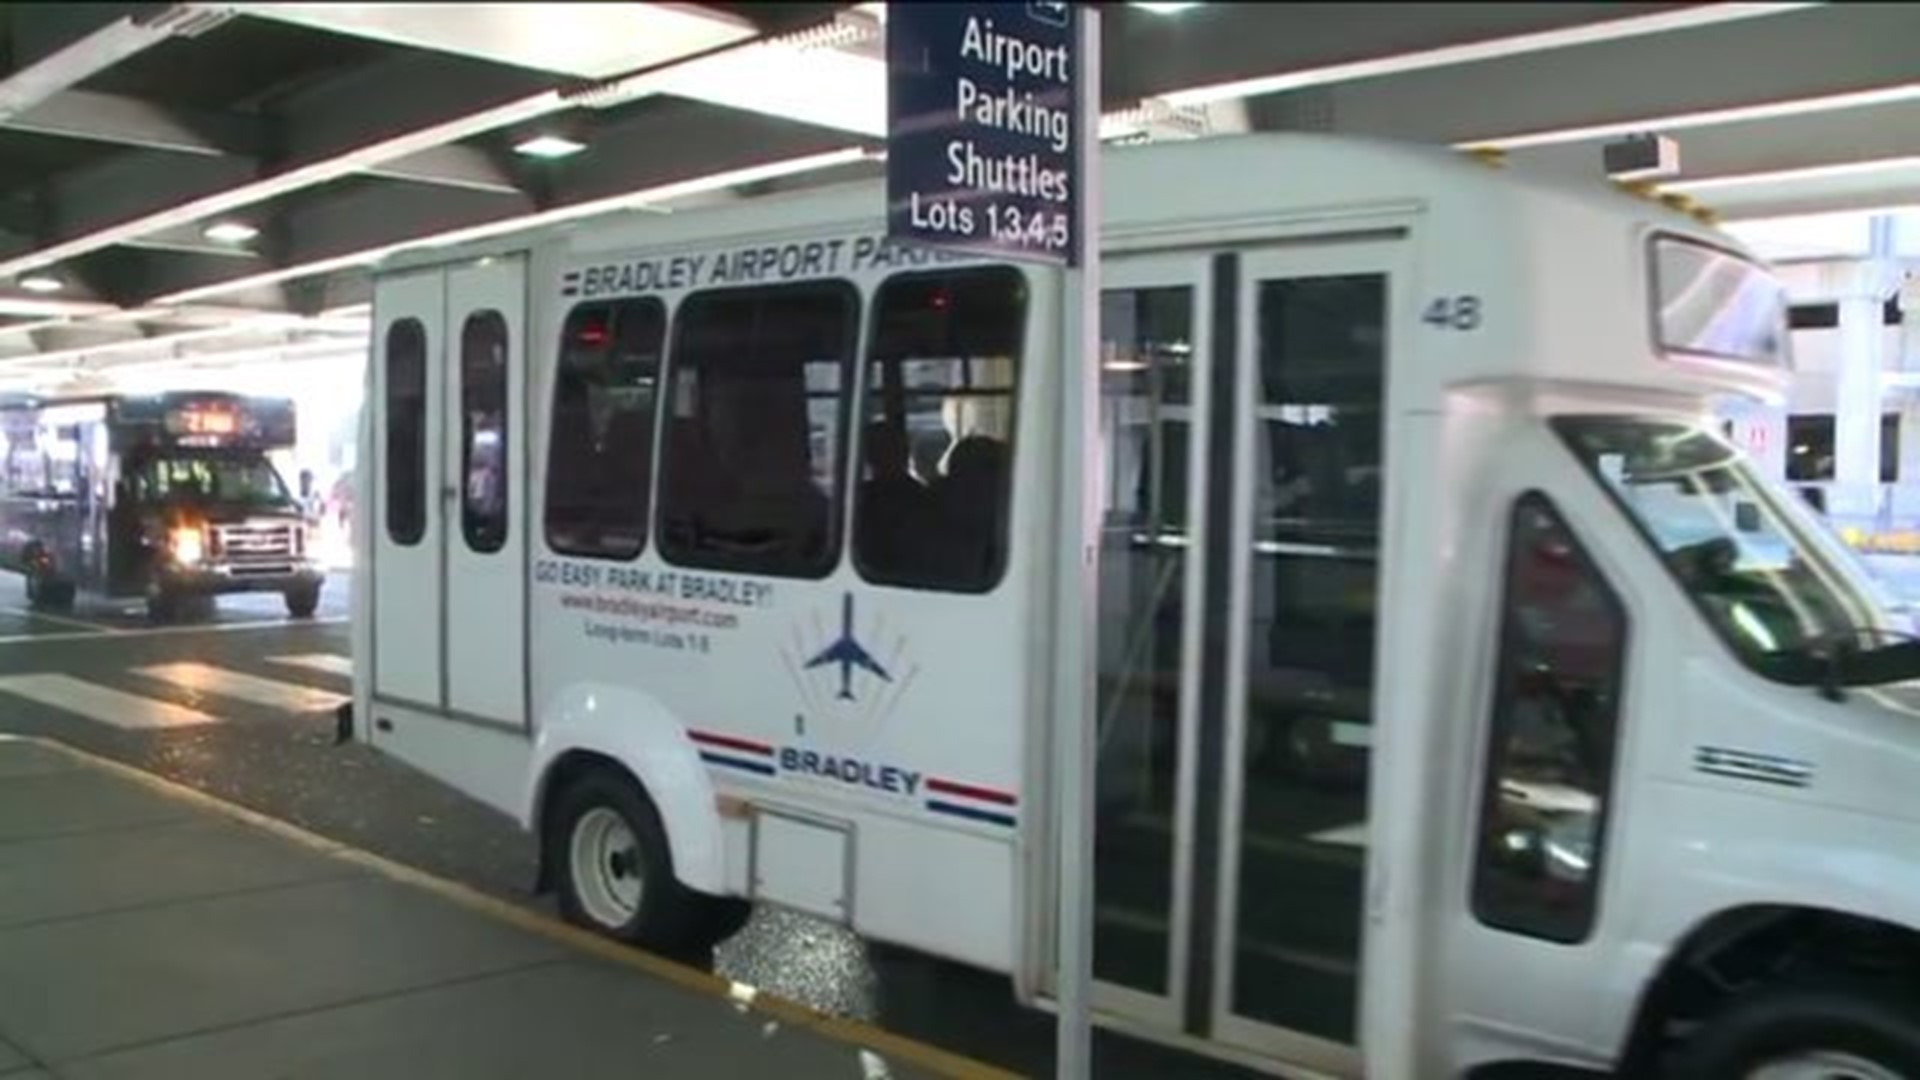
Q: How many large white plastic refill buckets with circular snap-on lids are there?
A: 0